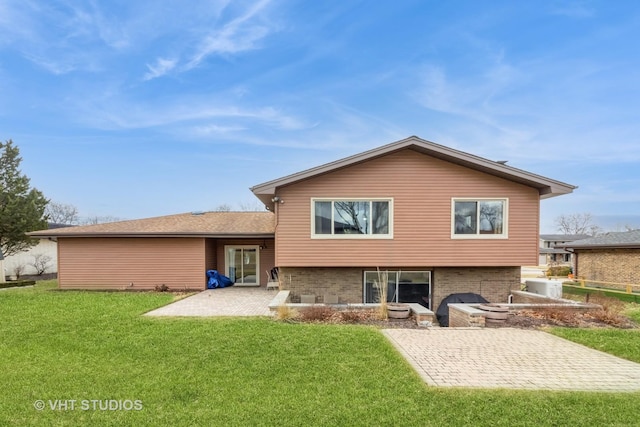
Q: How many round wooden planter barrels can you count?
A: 2